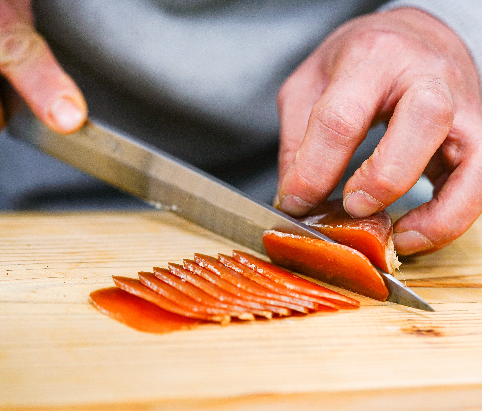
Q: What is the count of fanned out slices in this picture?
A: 9